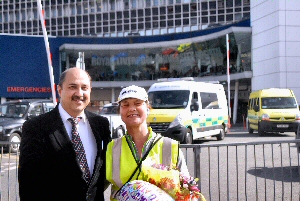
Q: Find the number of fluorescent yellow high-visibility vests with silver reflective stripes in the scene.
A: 1